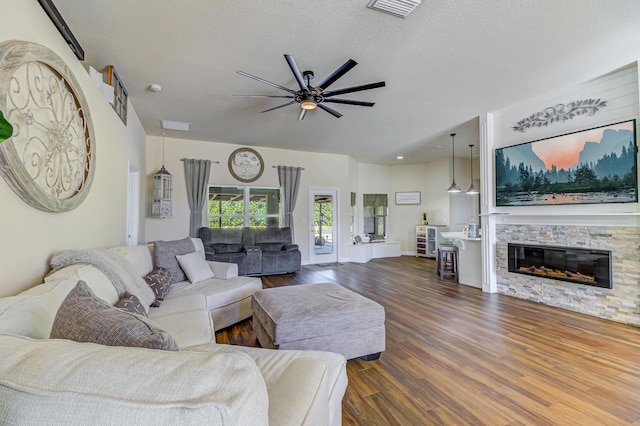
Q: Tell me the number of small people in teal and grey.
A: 0